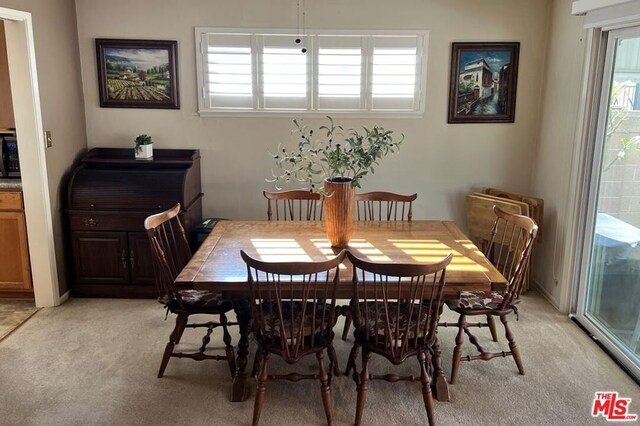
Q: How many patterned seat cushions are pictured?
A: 4